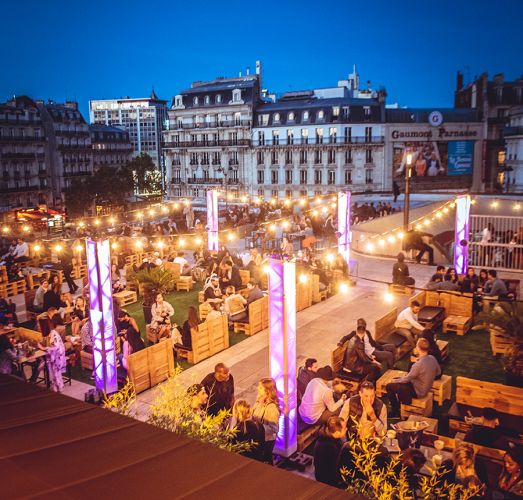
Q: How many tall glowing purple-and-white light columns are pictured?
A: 5